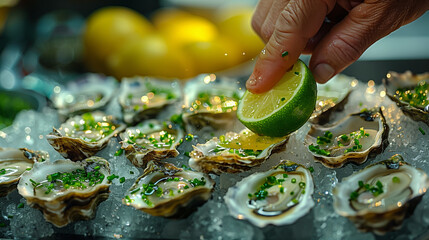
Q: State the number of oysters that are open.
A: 14